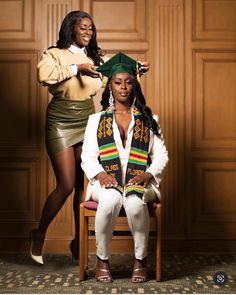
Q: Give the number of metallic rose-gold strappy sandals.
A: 2